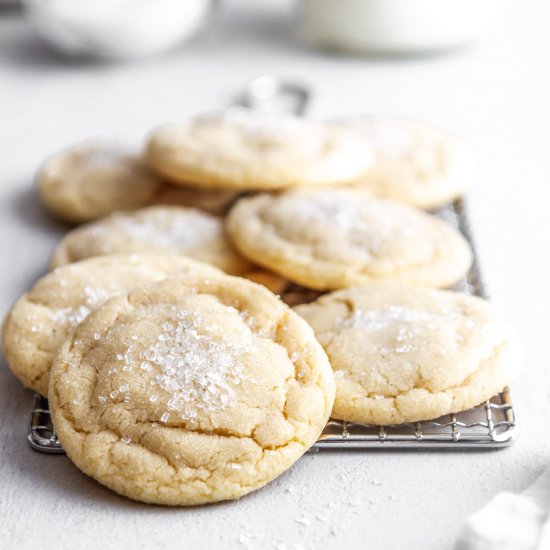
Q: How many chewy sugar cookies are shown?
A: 8